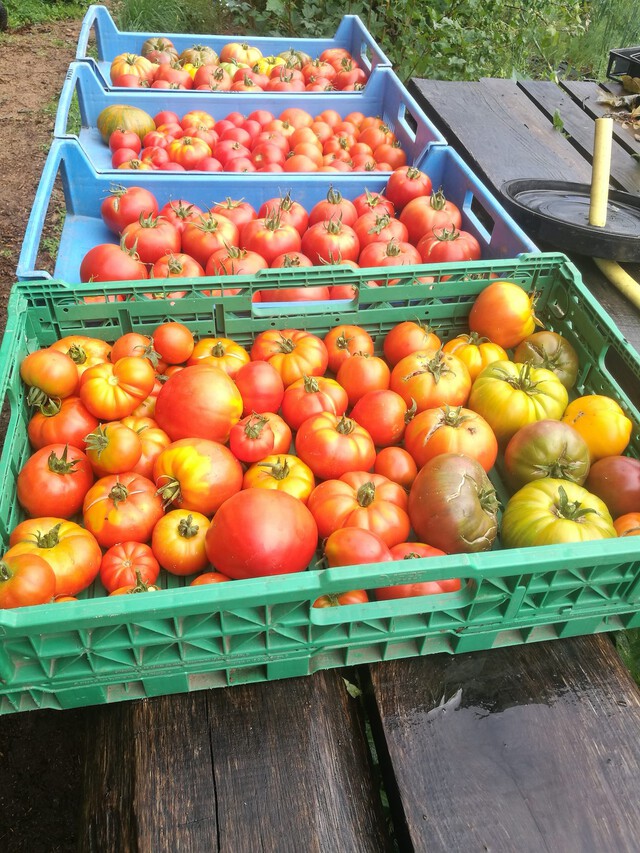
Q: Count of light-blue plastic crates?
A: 3